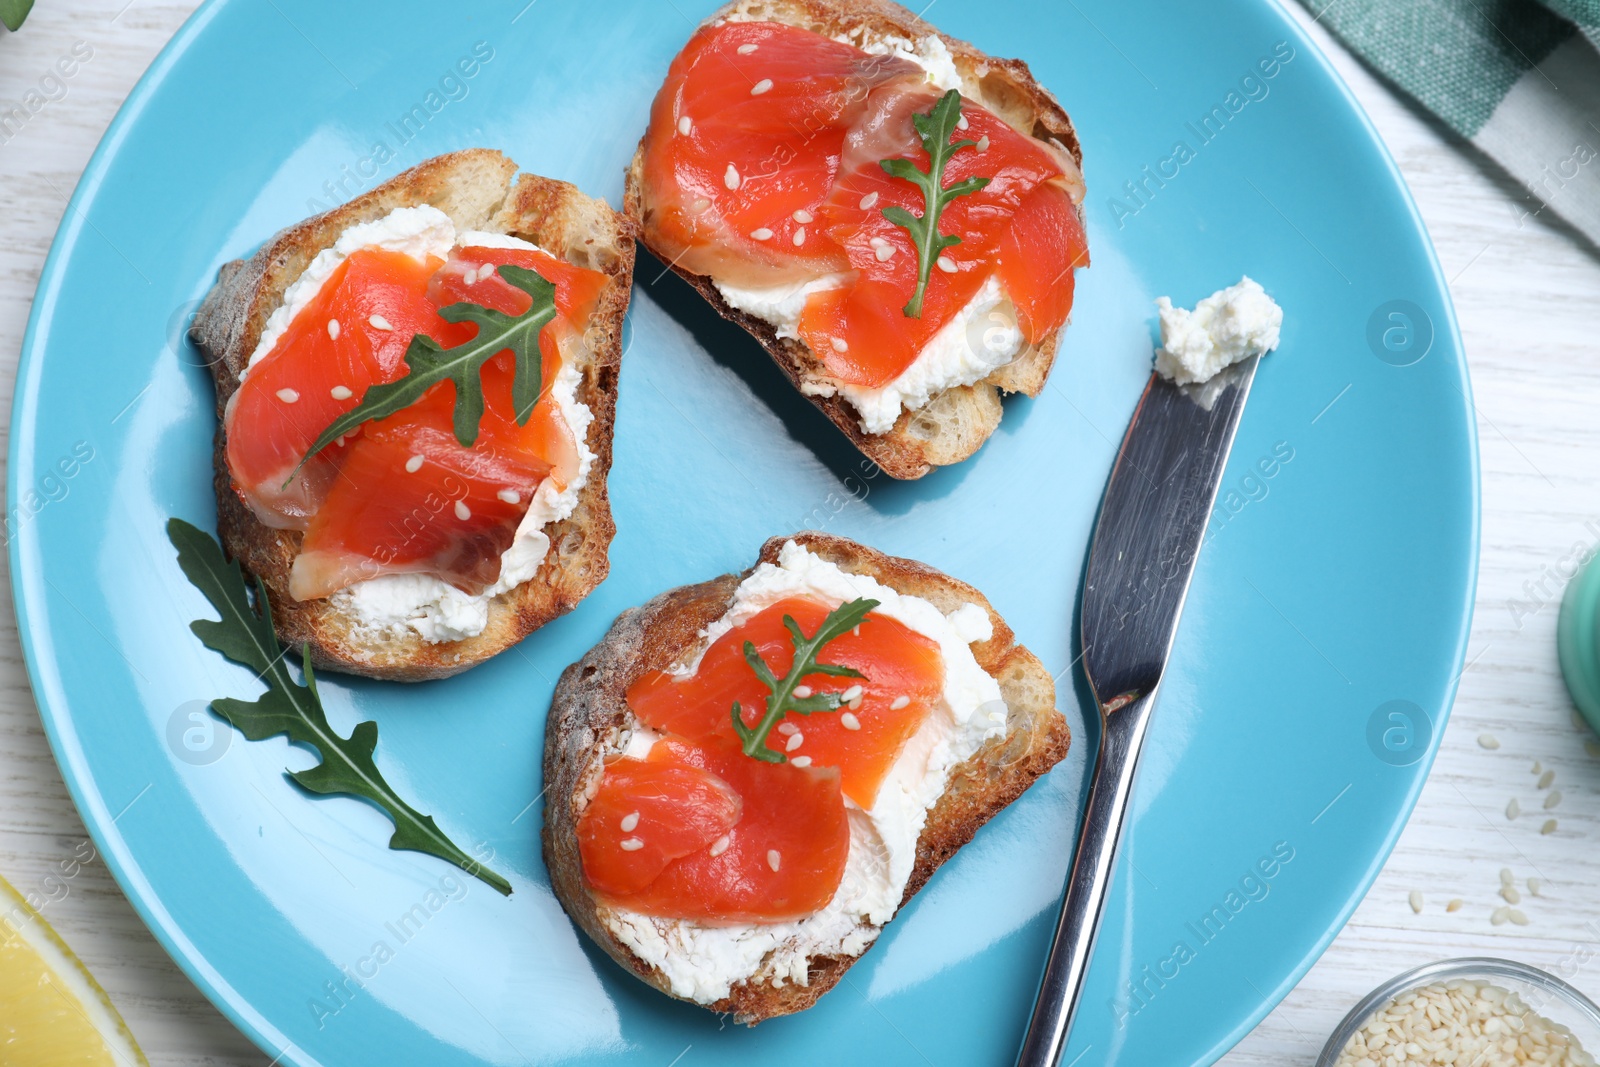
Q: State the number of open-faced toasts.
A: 3